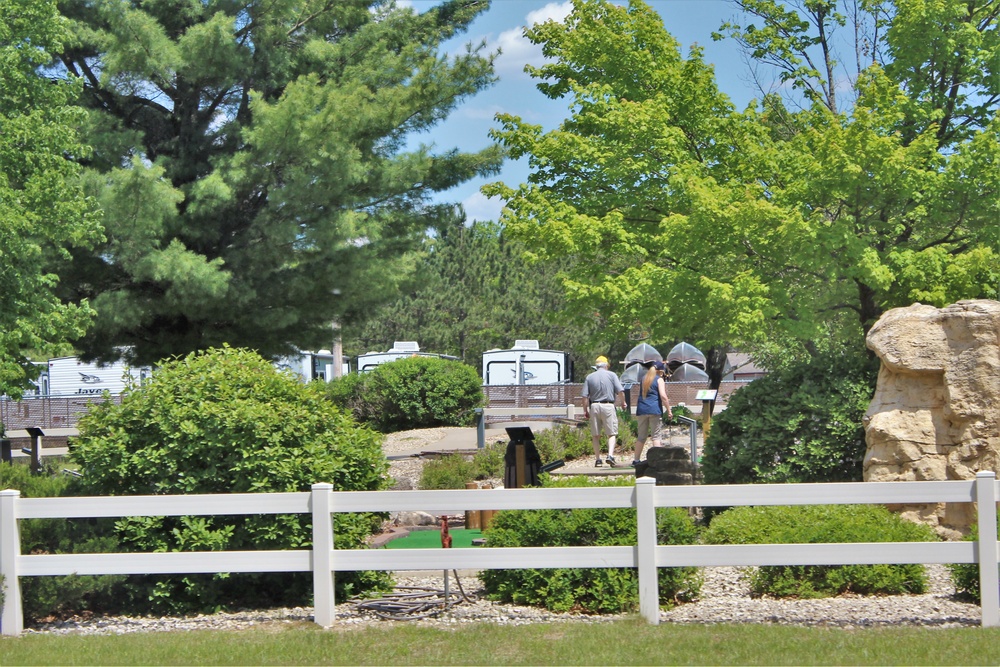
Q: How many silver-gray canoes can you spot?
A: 4